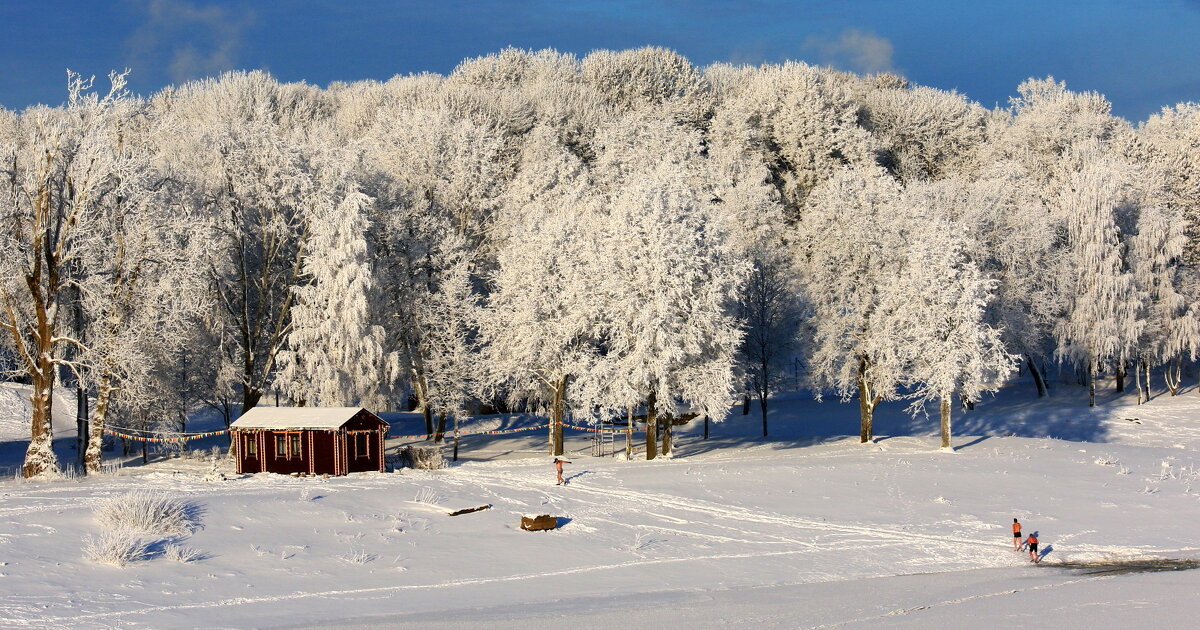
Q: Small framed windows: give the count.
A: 4